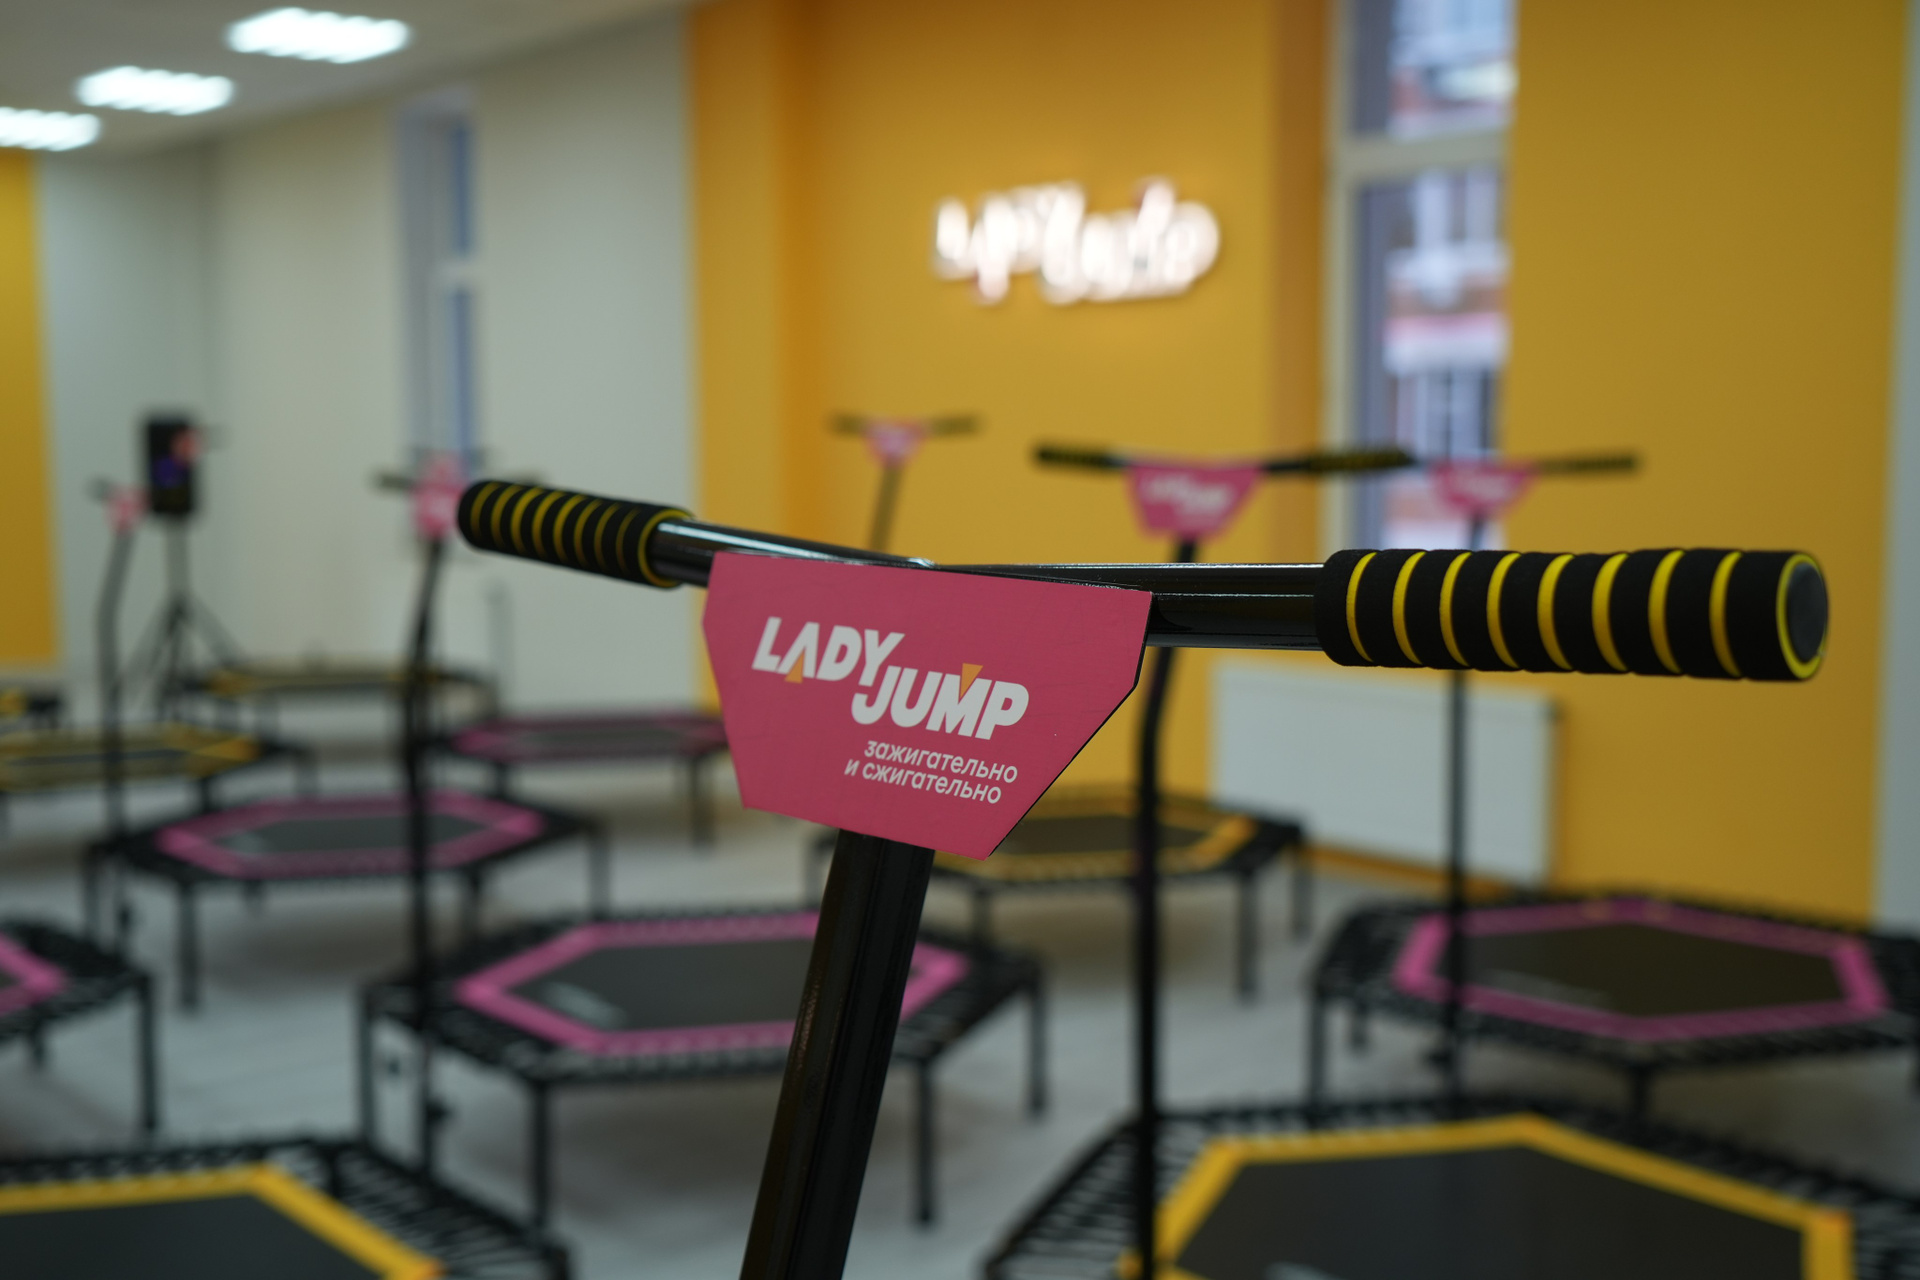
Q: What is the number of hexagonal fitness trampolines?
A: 11